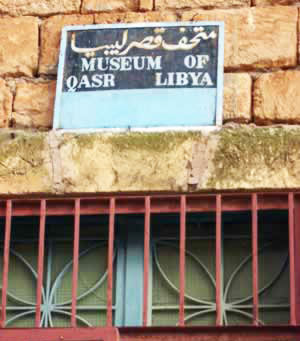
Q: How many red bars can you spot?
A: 9